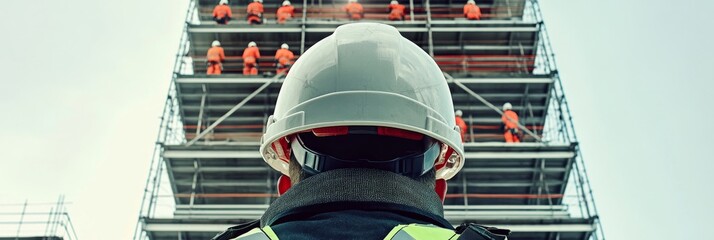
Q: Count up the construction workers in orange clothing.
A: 11